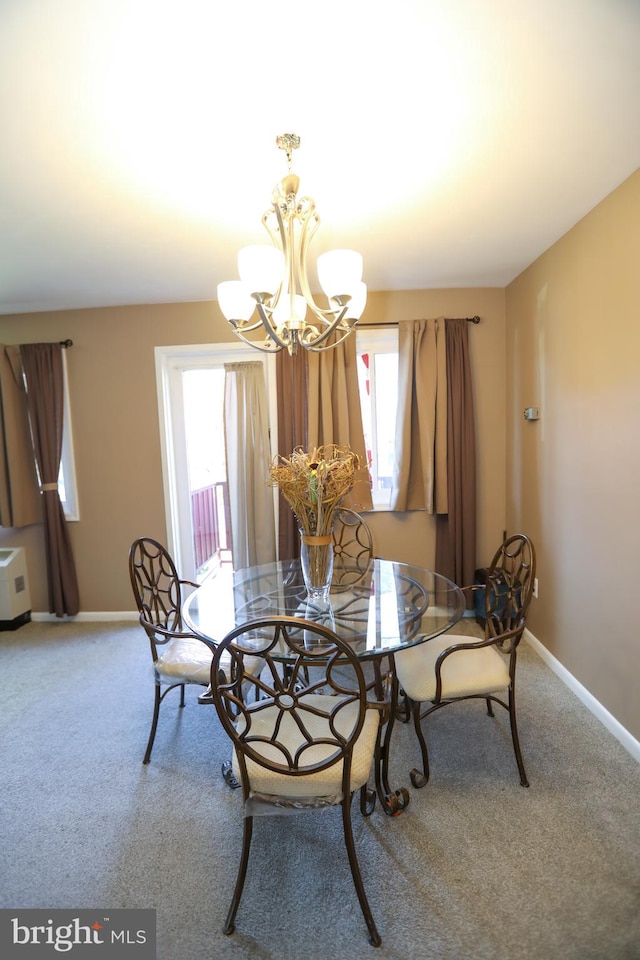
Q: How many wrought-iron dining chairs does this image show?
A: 4